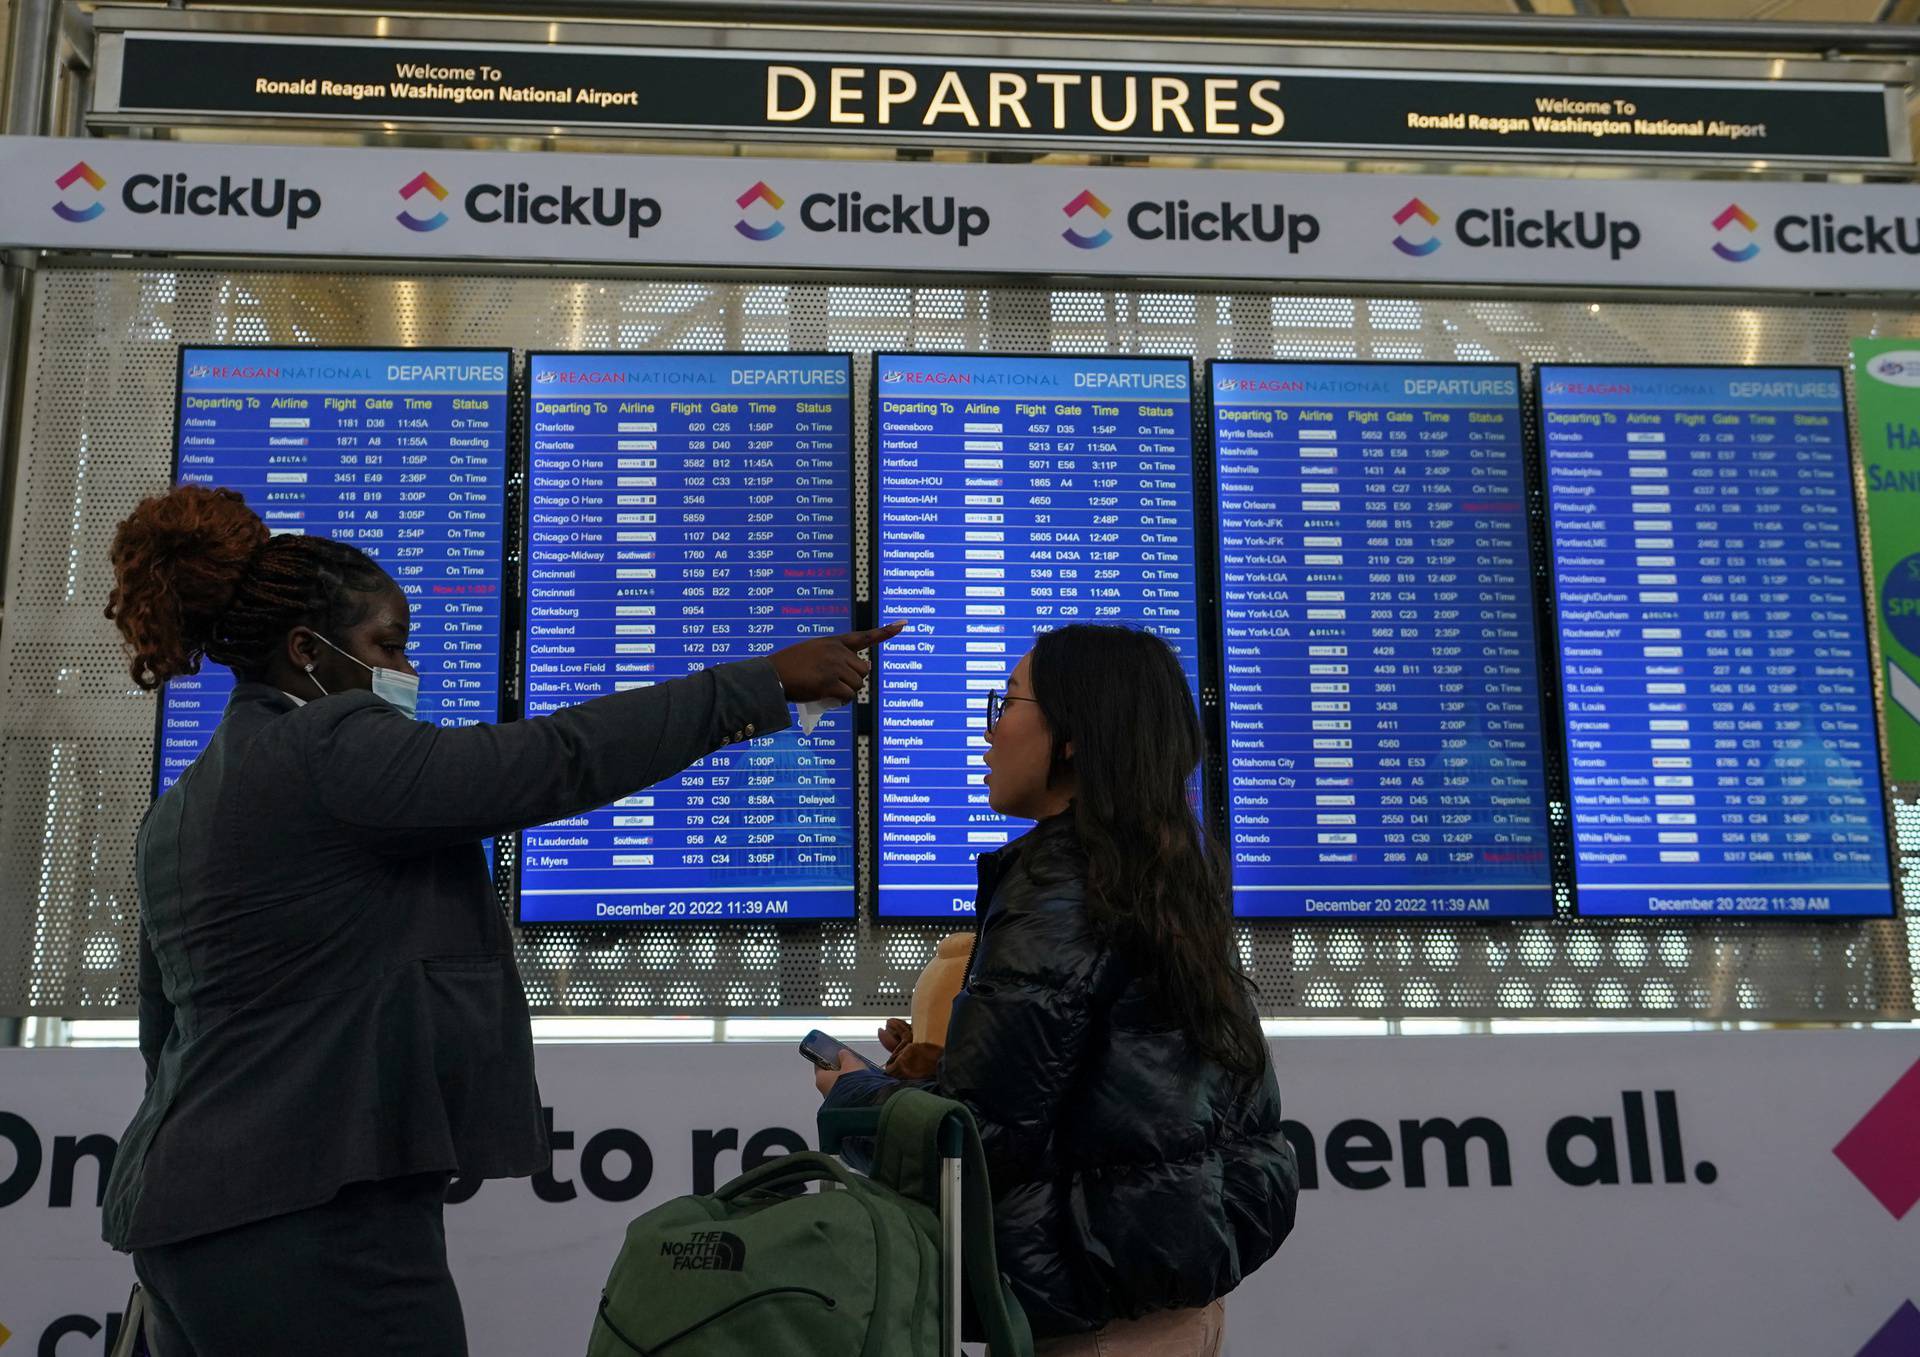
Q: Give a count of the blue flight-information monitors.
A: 5